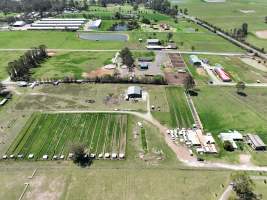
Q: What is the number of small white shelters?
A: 14